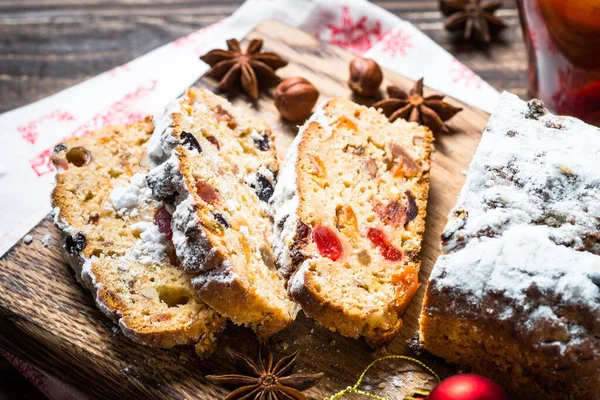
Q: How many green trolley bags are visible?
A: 0